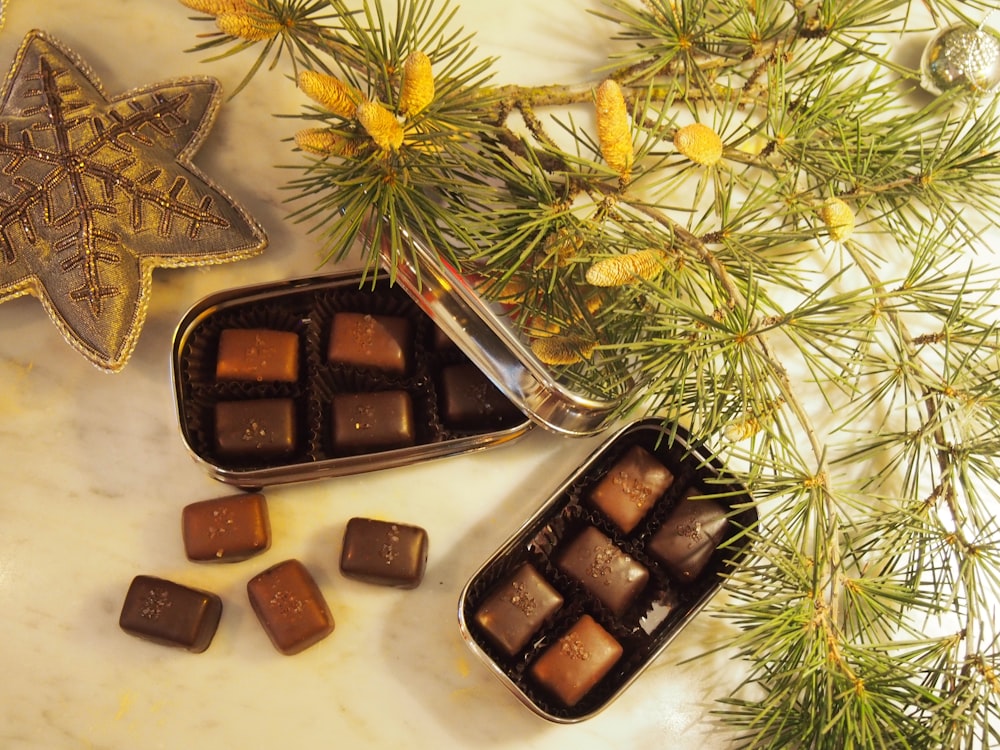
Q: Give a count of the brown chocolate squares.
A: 15